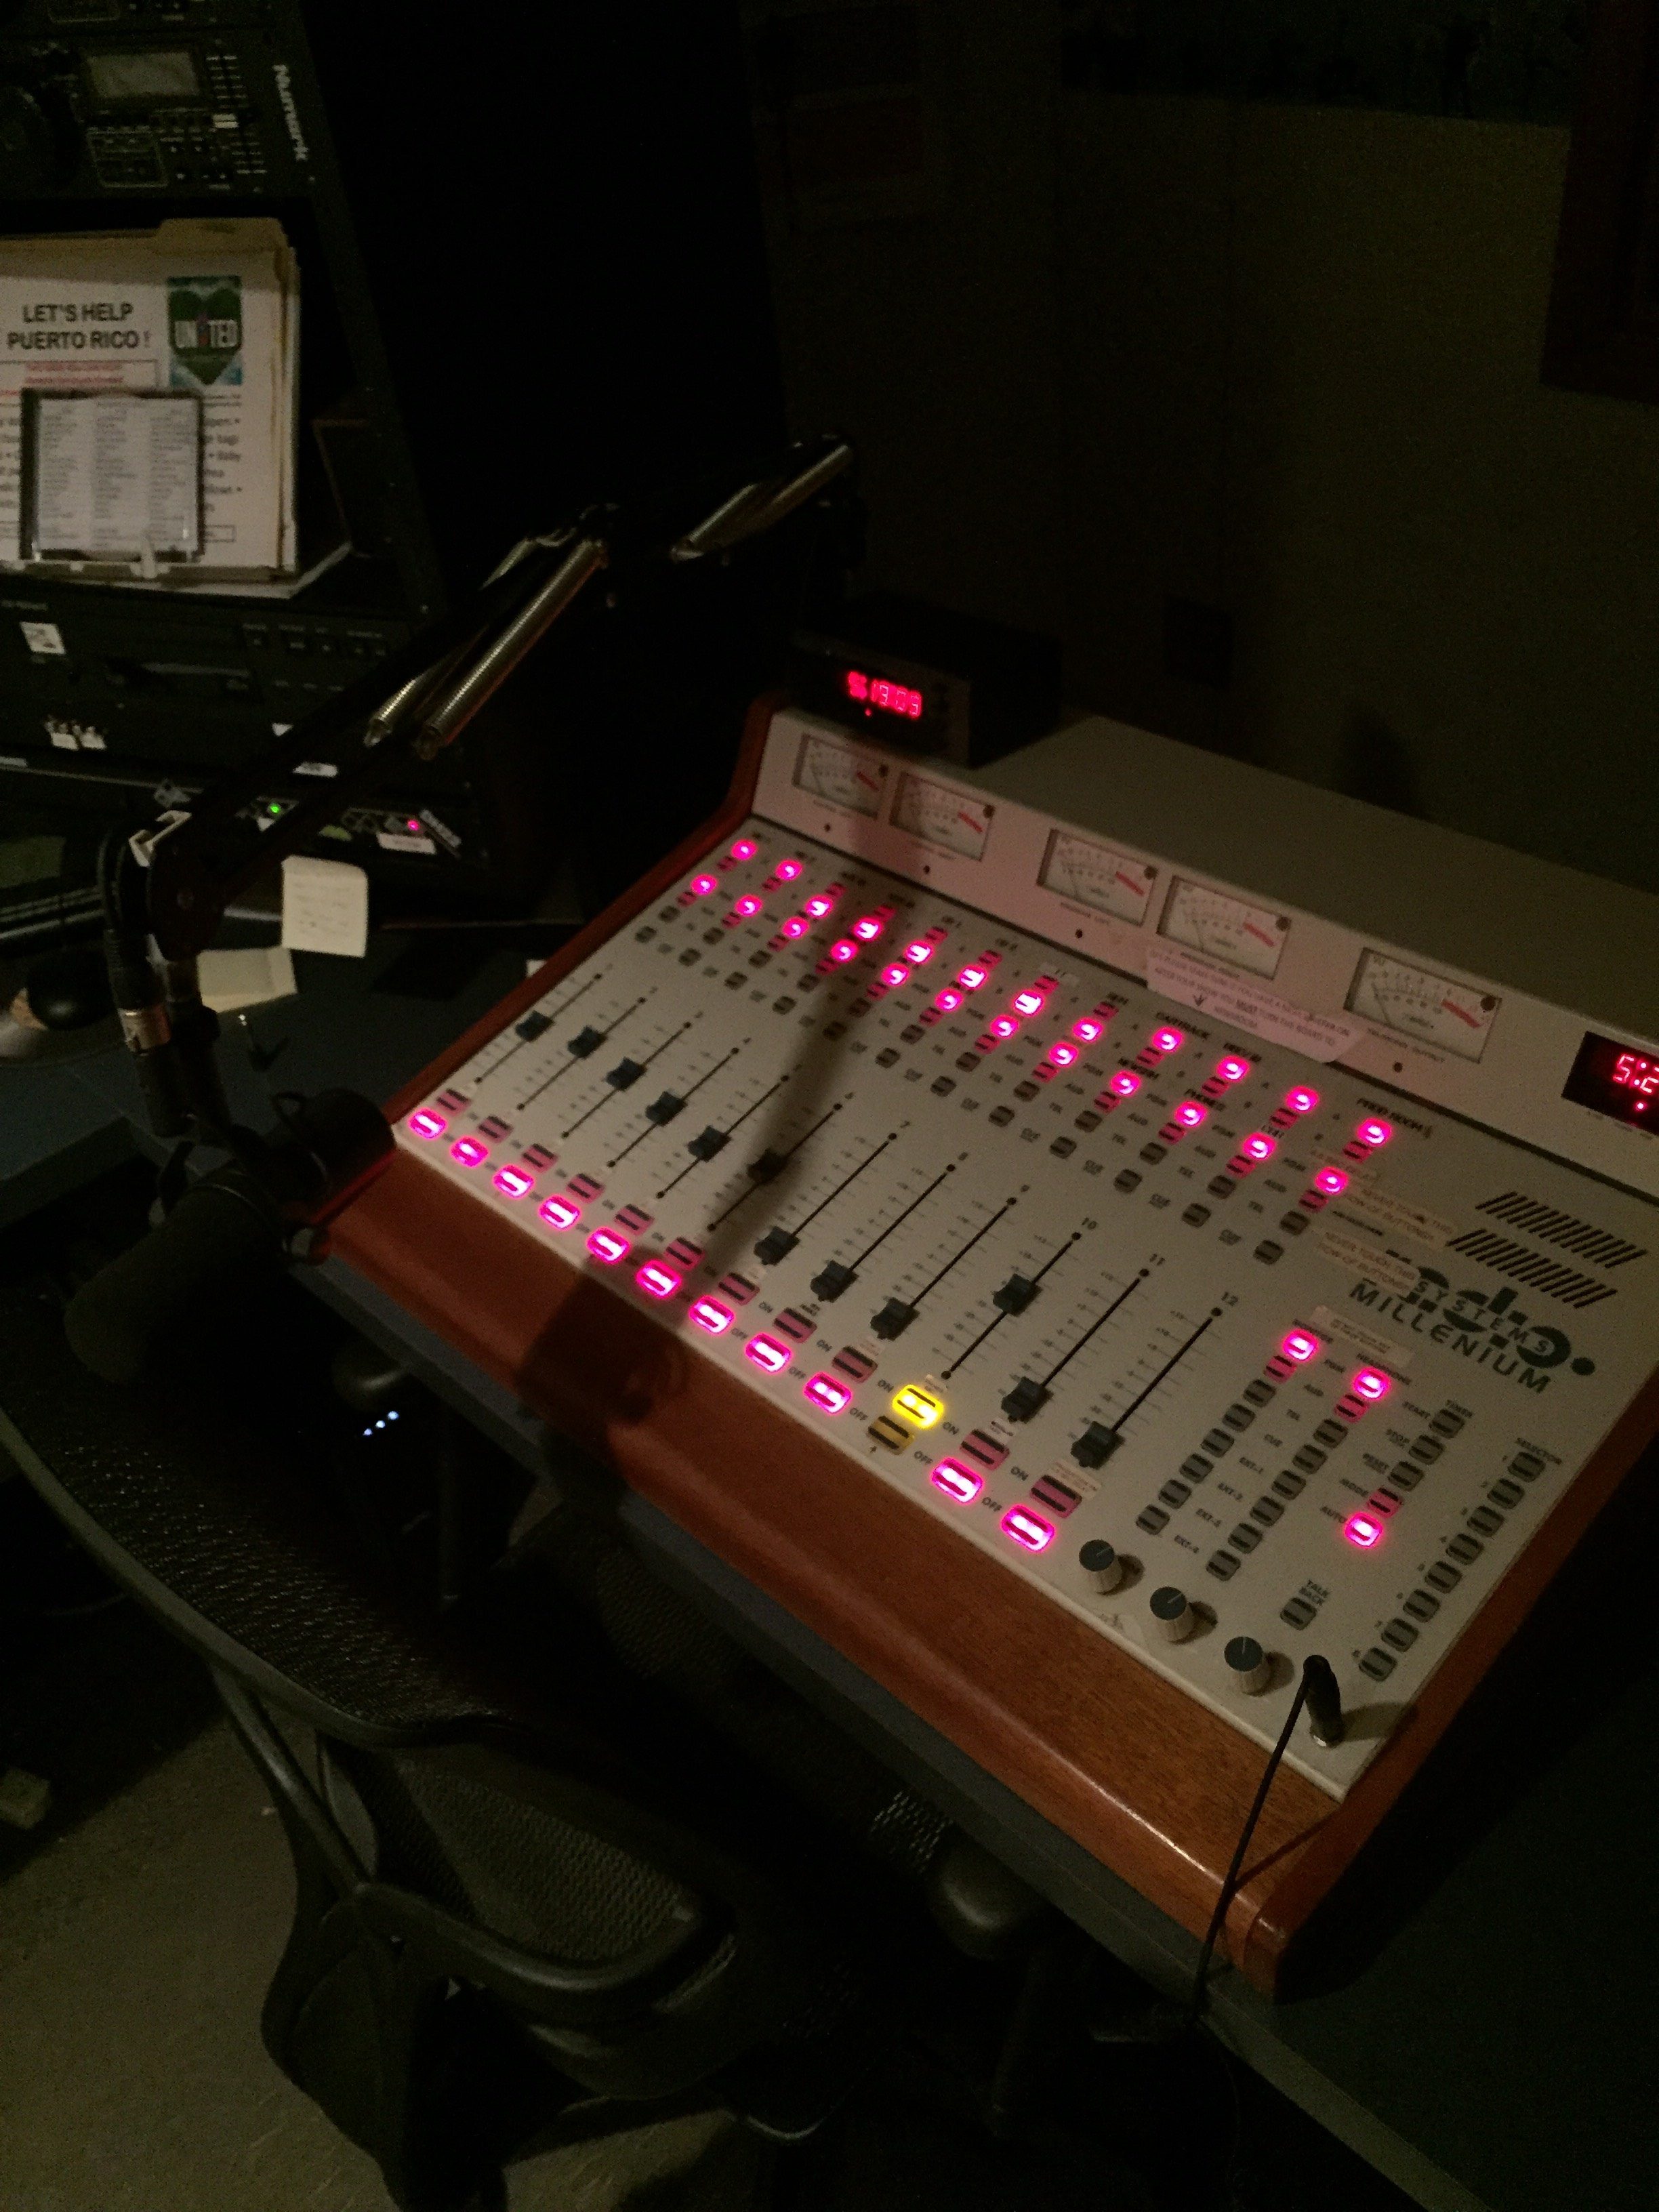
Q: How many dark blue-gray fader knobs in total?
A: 12